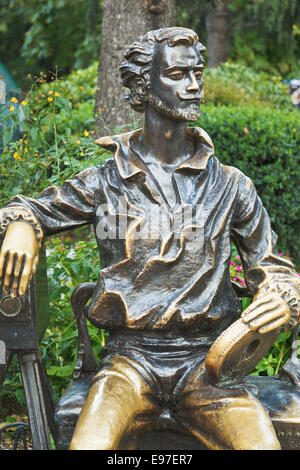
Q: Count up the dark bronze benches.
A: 1